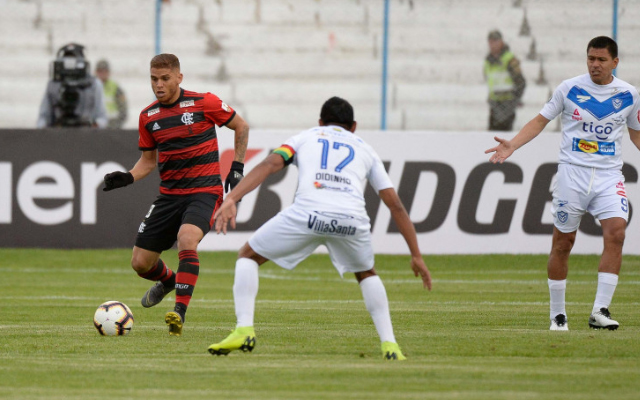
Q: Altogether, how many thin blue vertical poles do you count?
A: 3